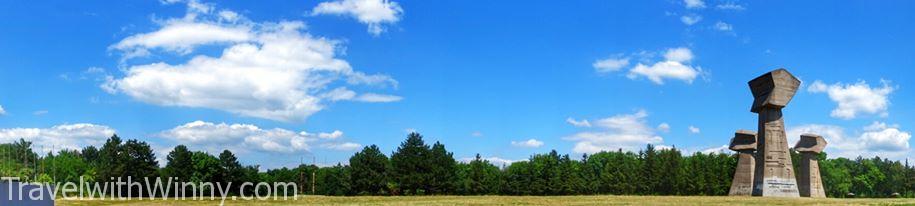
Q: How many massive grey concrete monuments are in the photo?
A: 3